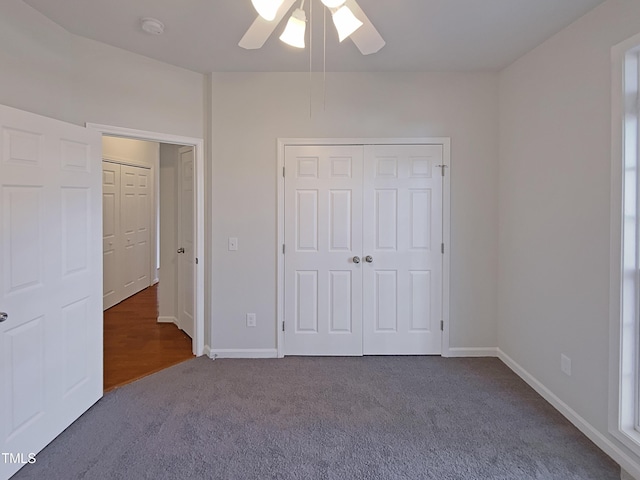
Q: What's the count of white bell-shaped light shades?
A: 4